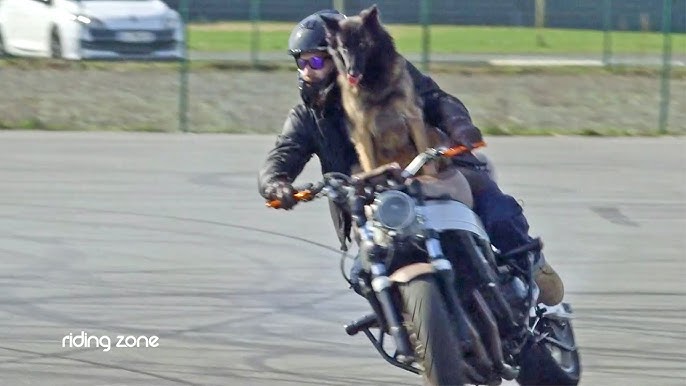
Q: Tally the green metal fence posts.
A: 5